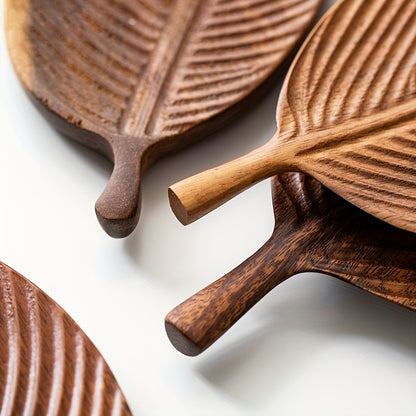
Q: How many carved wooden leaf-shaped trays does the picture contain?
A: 4